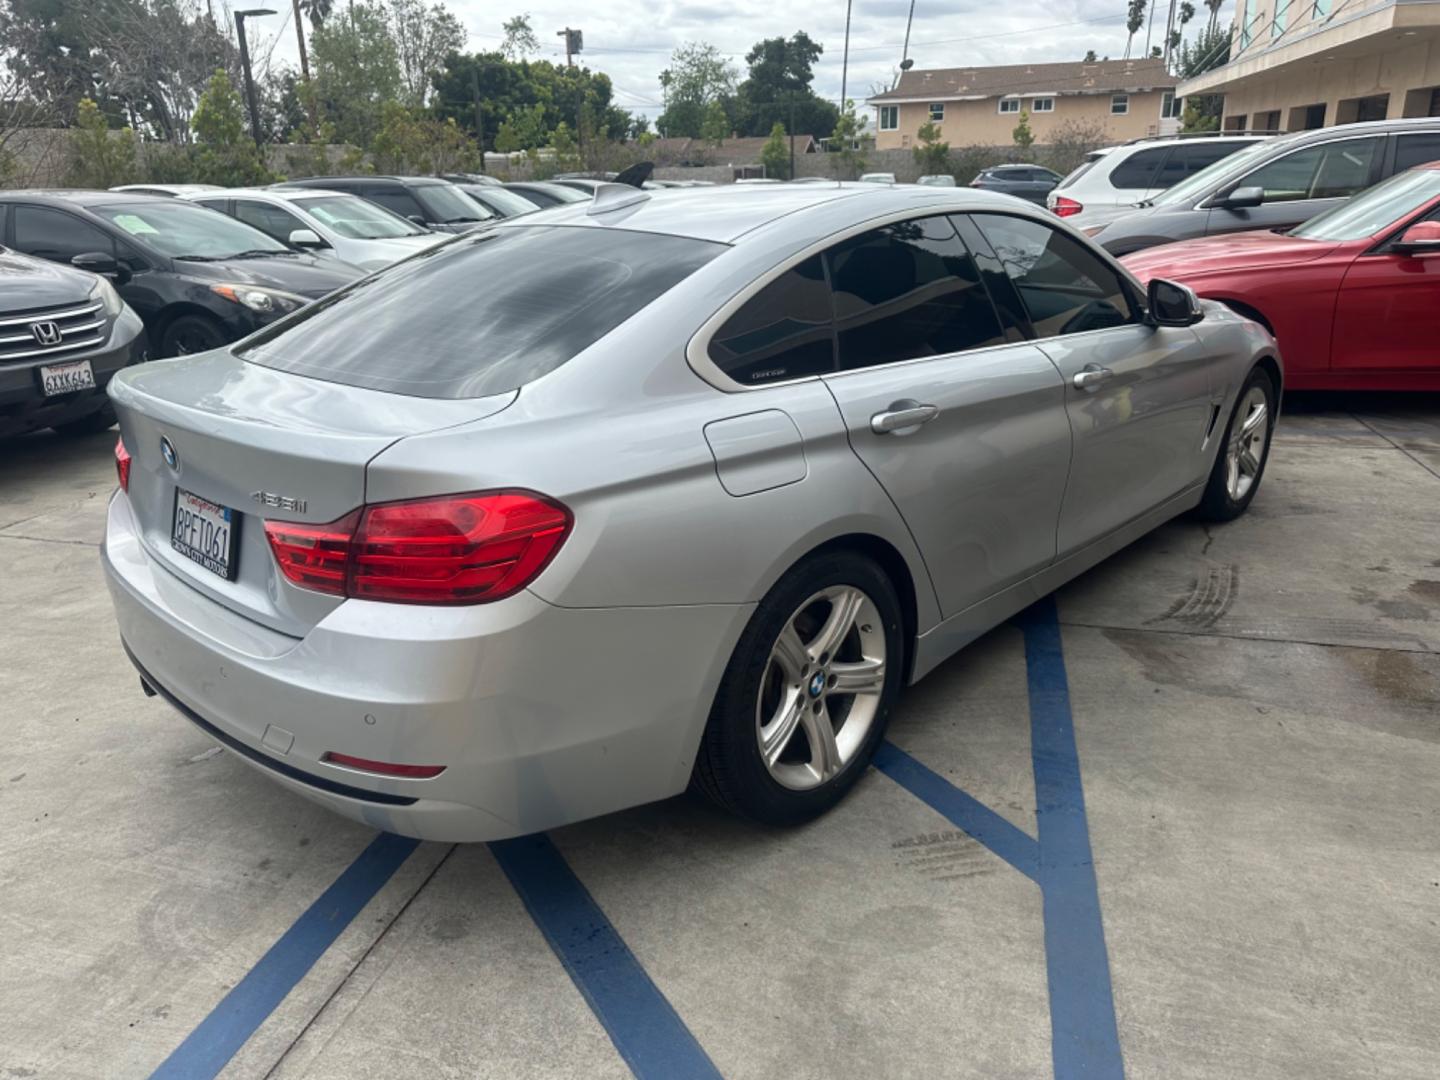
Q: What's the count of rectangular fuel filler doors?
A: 1